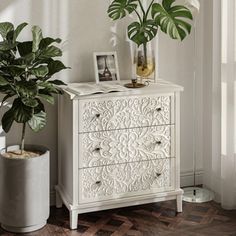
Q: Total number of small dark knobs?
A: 6